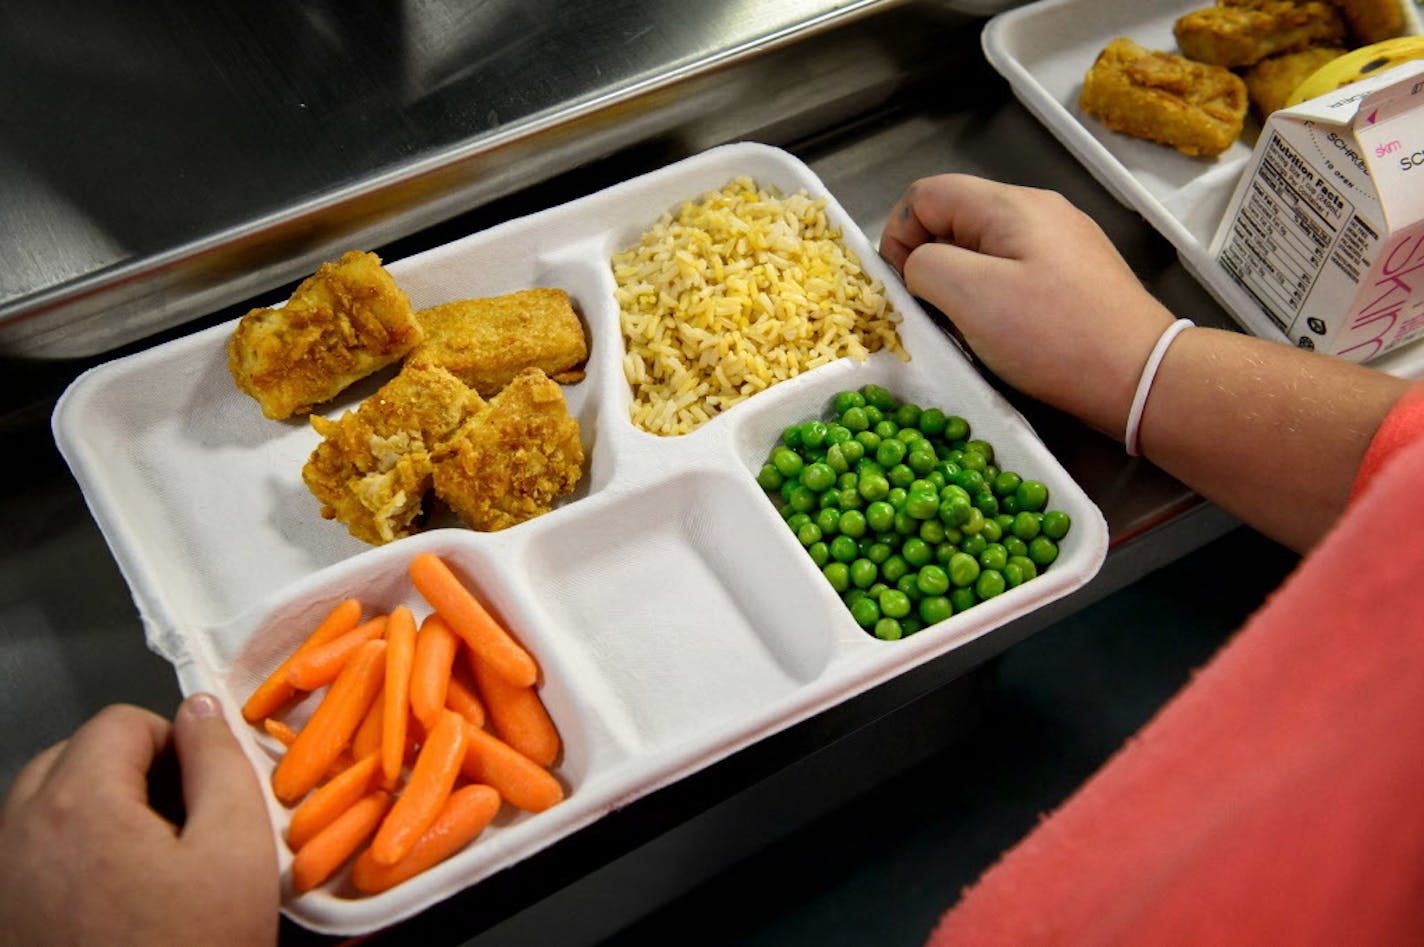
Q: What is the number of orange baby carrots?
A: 15